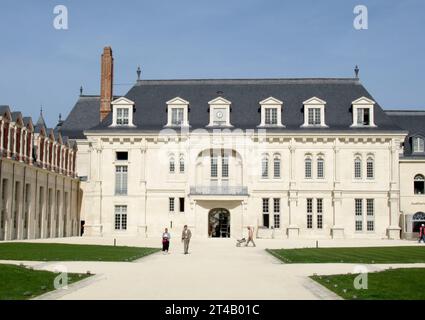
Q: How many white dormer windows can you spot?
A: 6